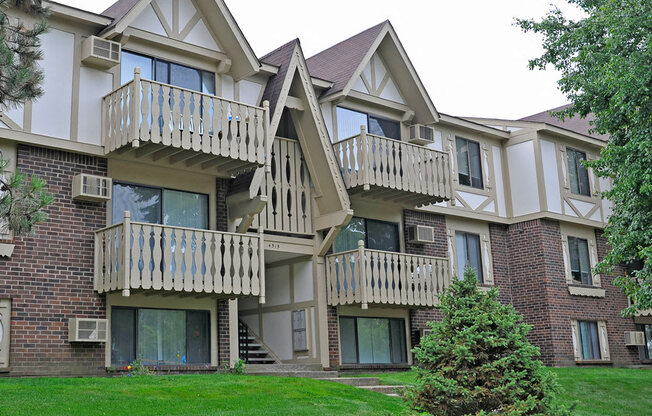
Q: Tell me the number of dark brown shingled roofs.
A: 4